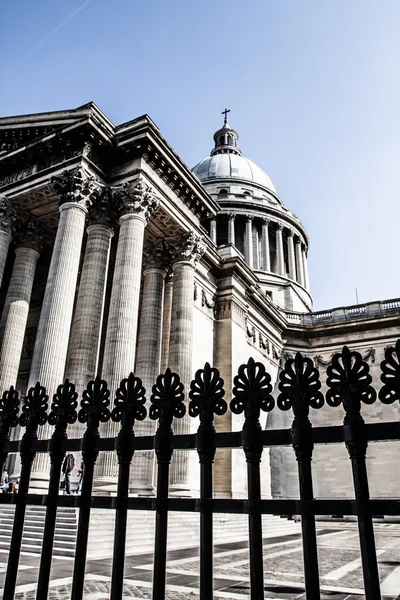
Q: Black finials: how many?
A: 11